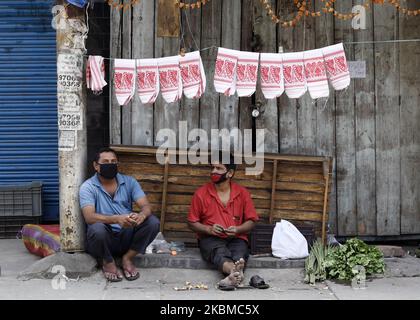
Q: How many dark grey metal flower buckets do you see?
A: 0